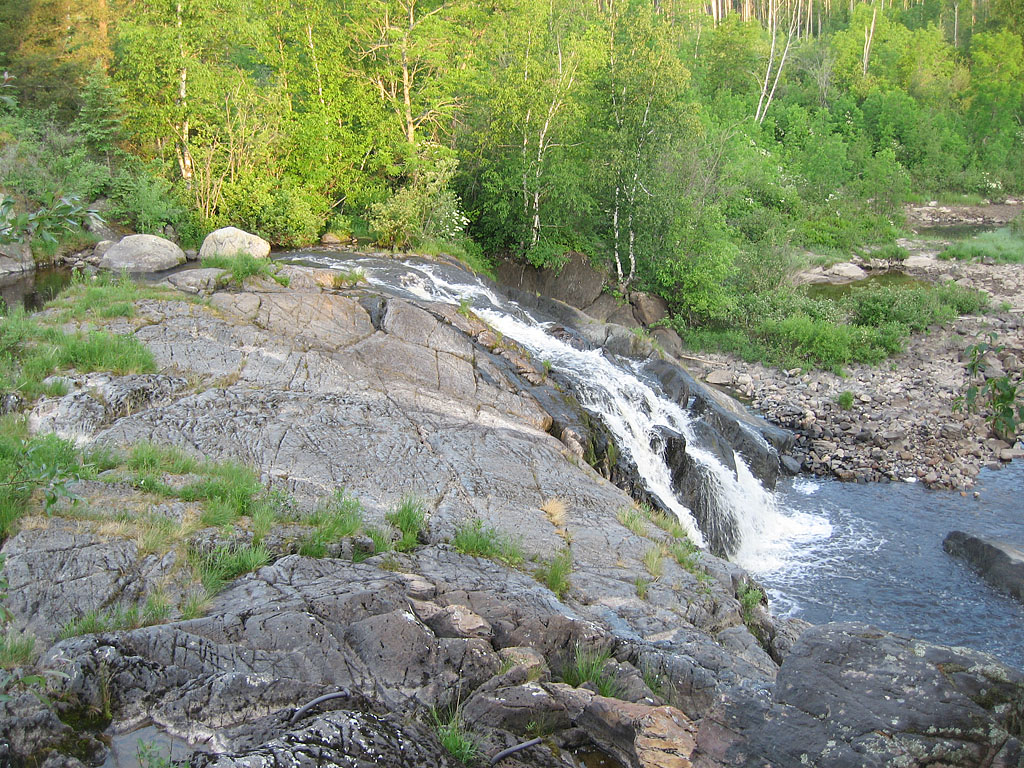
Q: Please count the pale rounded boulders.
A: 2